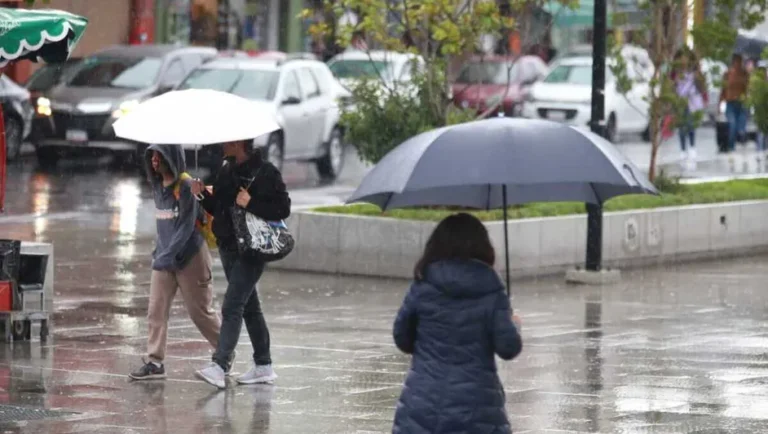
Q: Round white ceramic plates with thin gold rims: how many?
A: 0